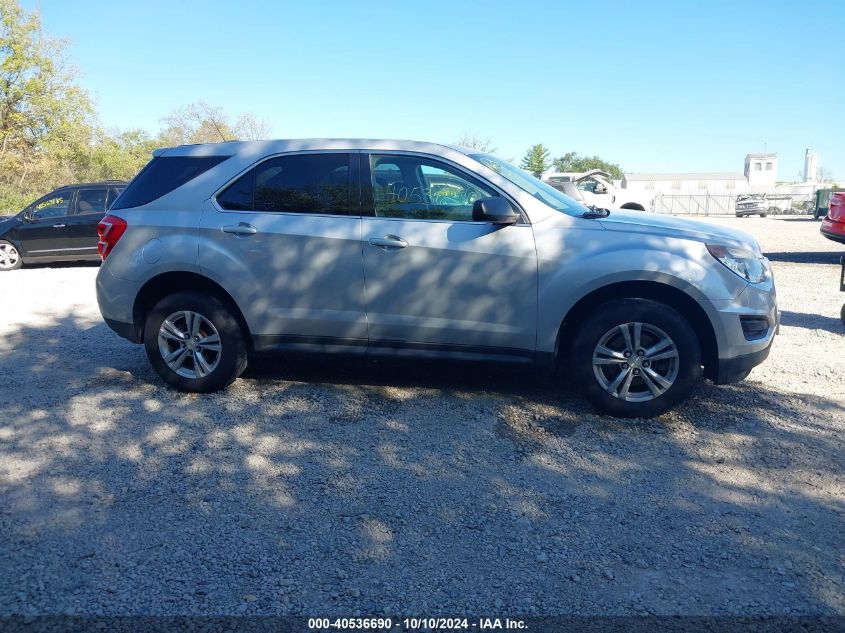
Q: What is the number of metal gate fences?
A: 1